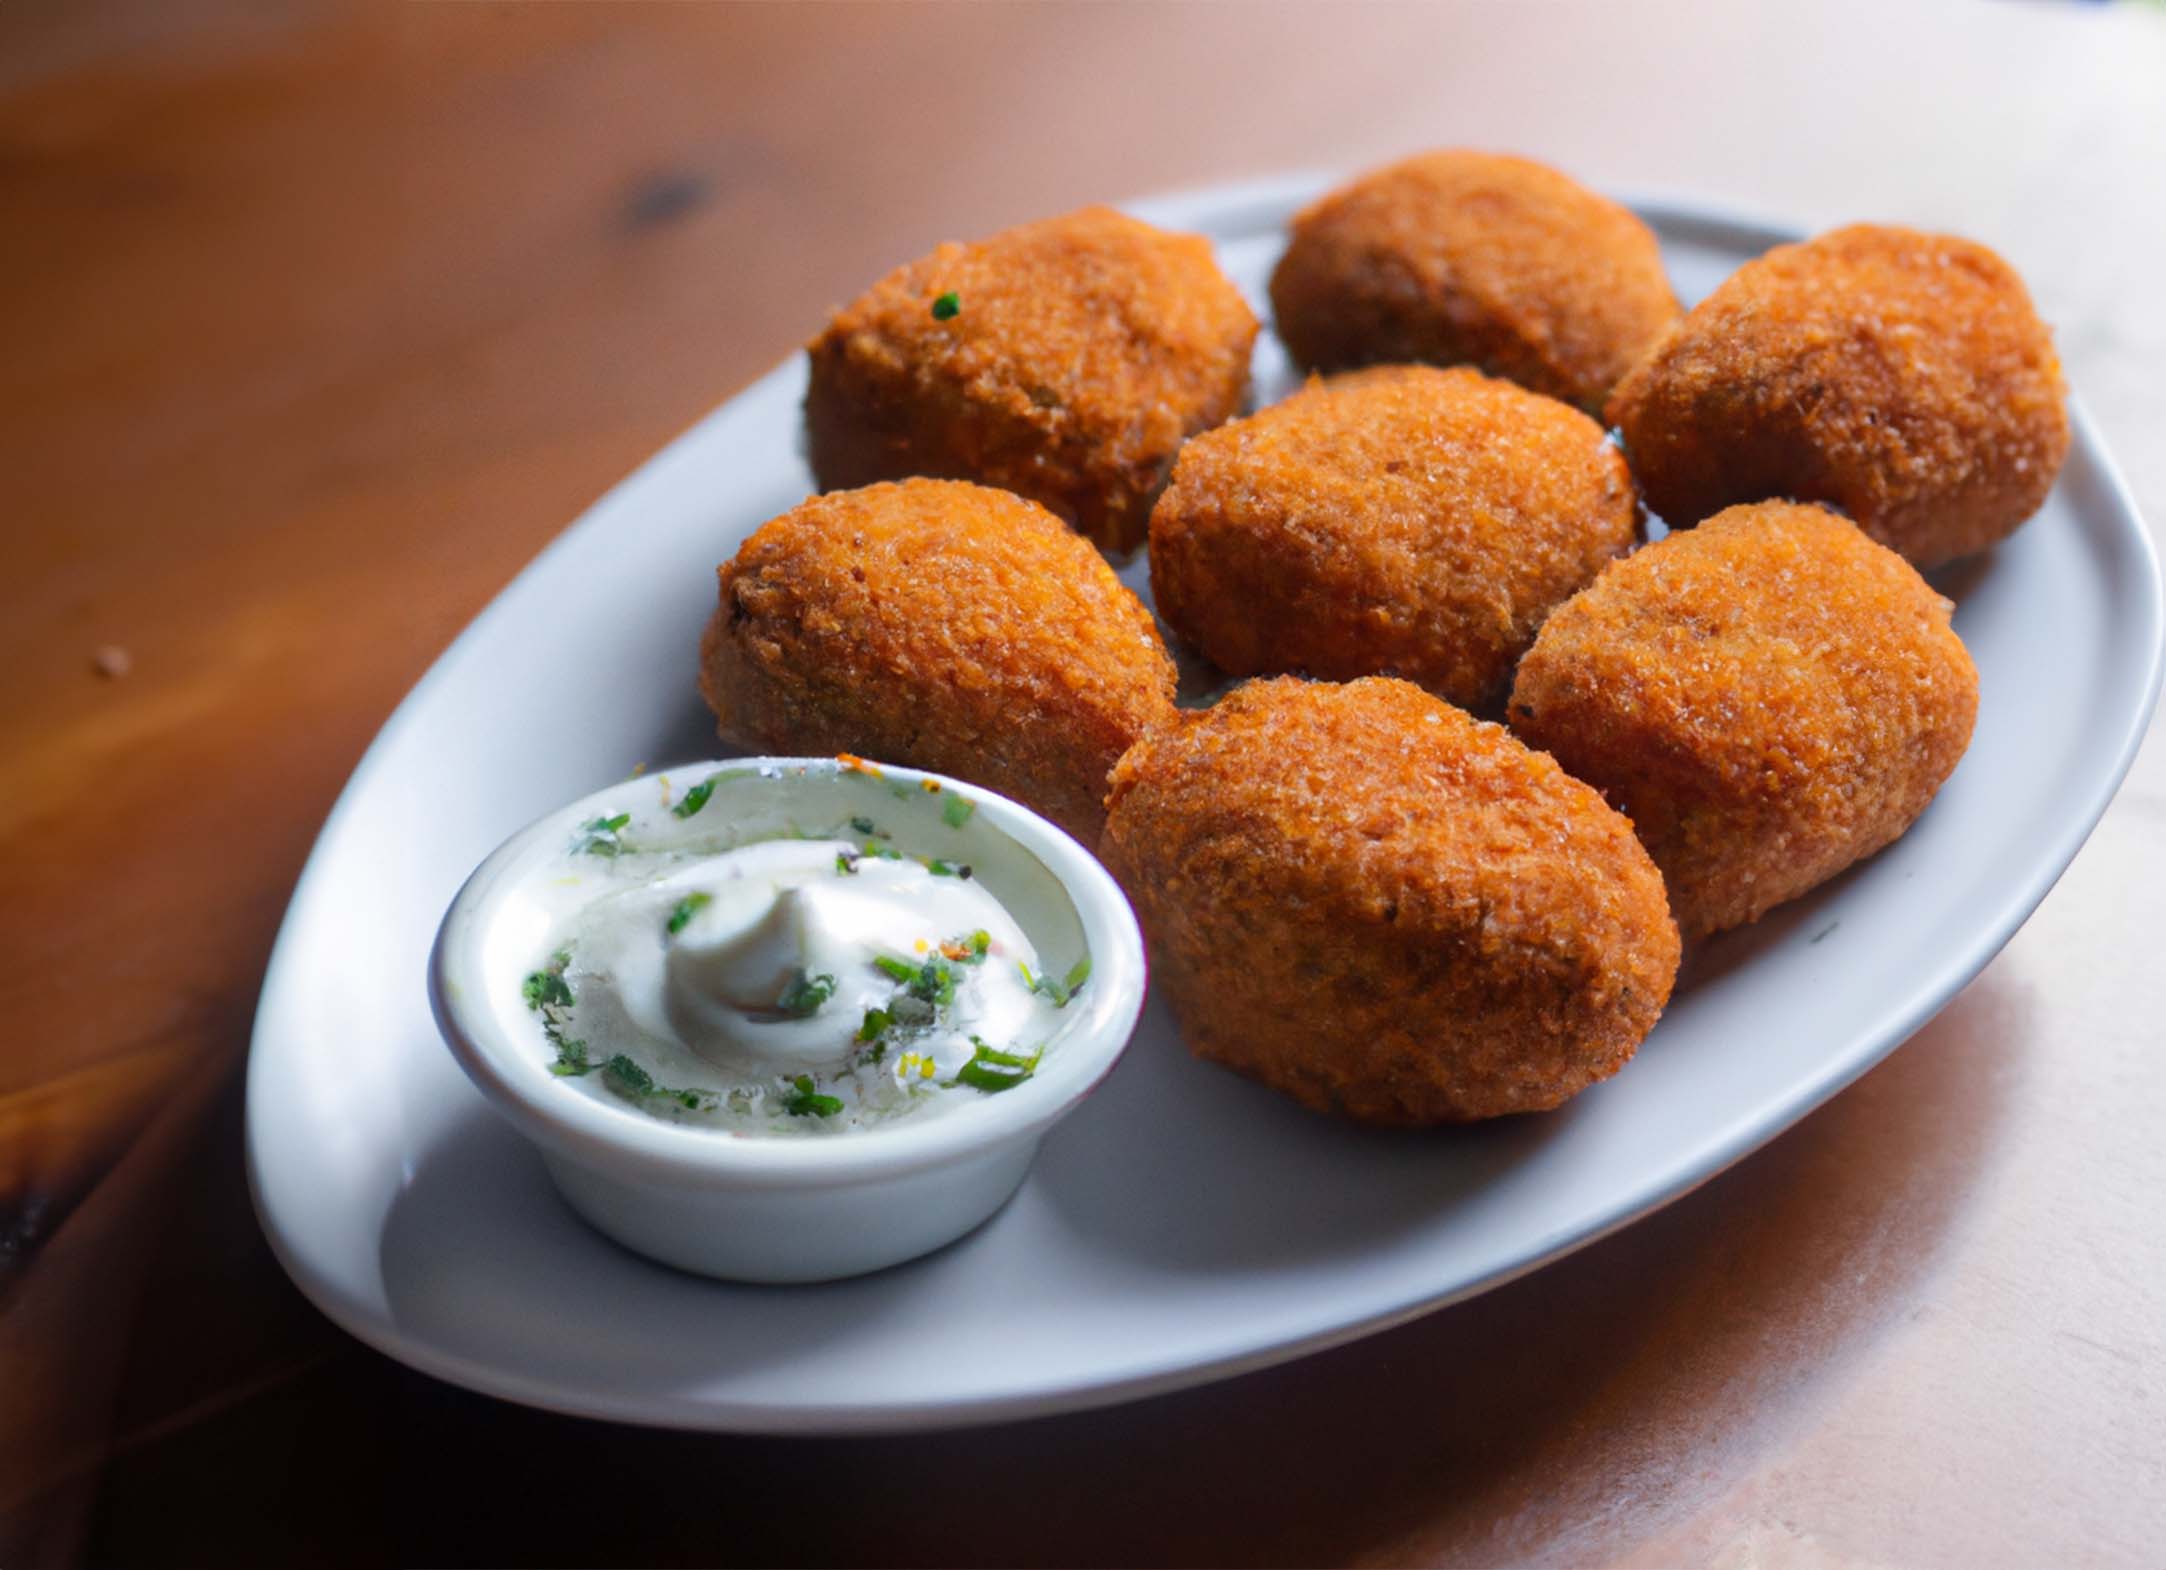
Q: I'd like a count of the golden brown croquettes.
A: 7